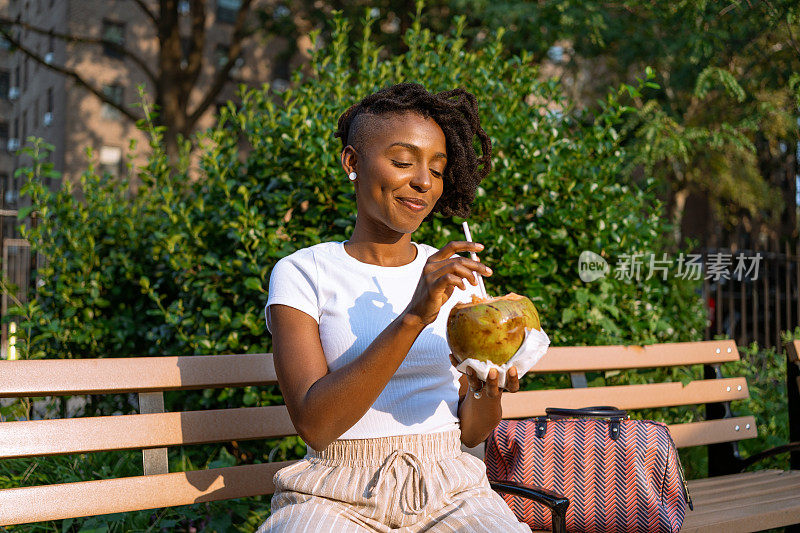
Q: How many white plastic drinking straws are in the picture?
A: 1